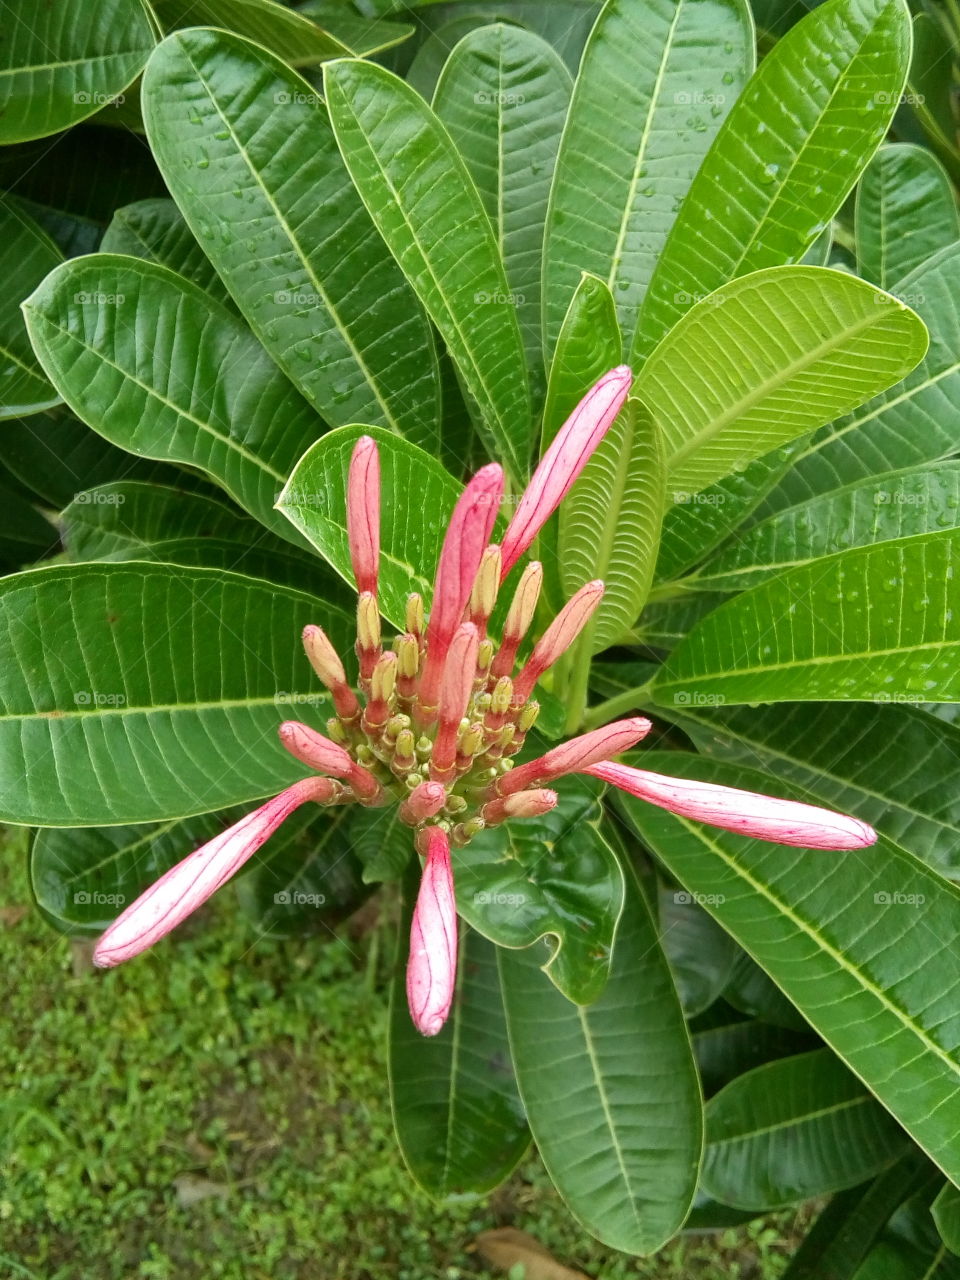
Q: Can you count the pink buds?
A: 12